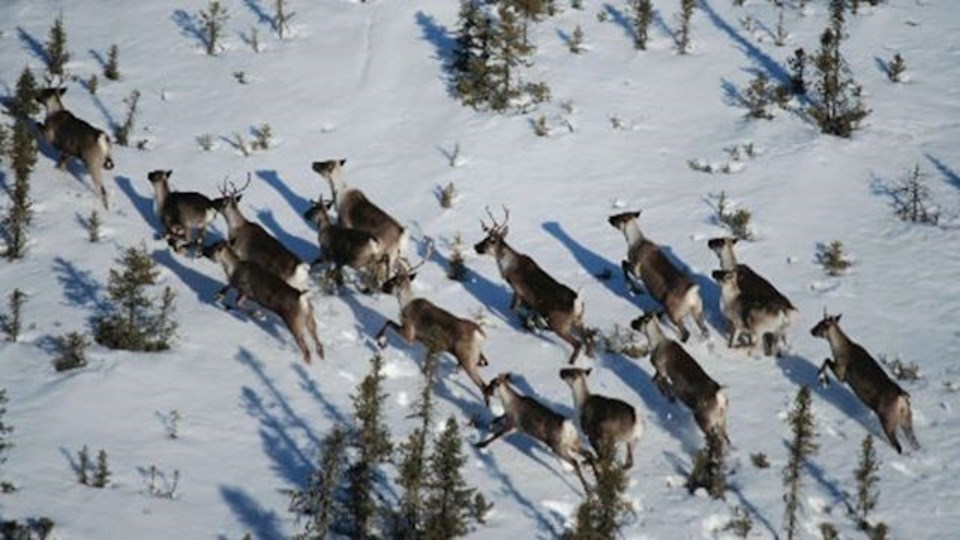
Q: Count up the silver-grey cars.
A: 0